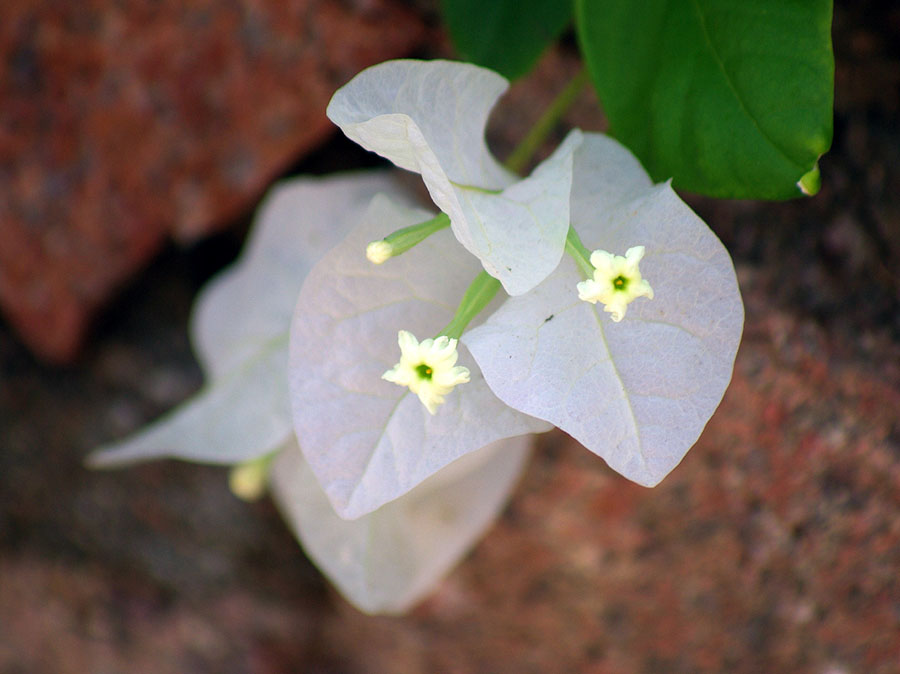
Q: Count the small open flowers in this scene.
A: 2